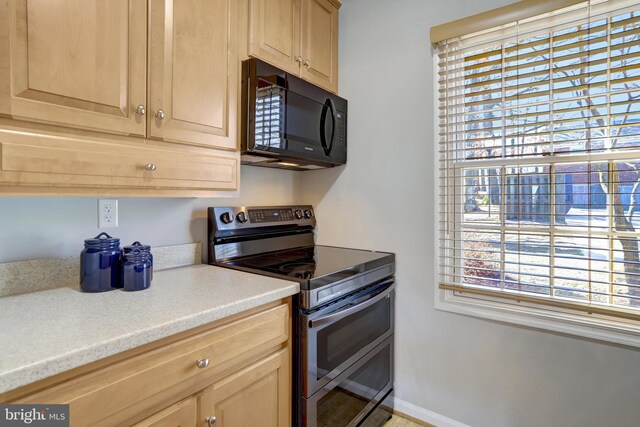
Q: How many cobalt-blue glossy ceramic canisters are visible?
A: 3